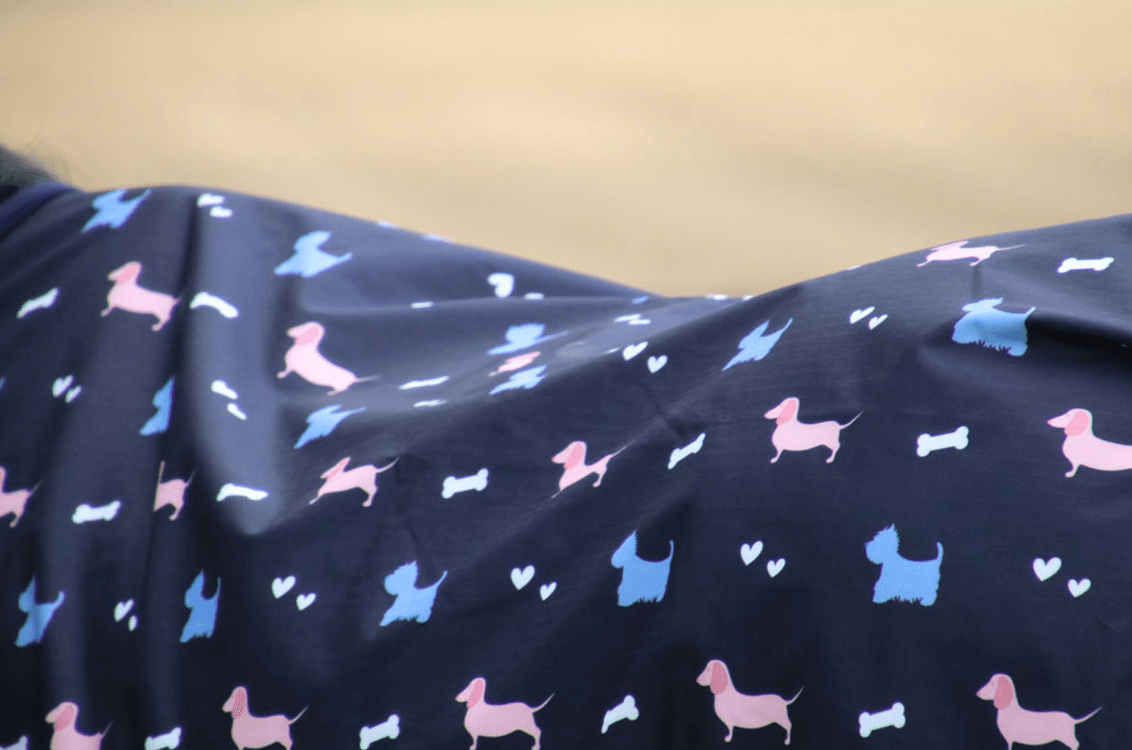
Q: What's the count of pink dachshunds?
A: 15